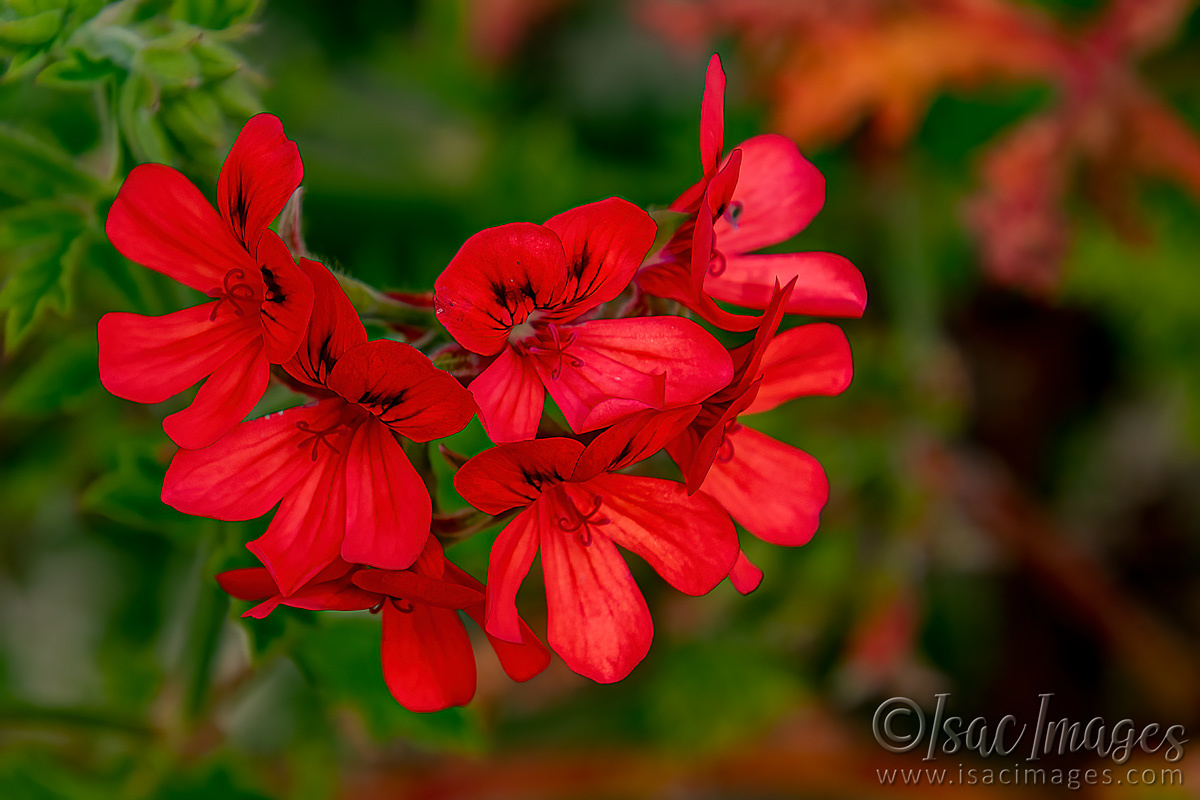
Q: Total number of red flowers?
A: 7